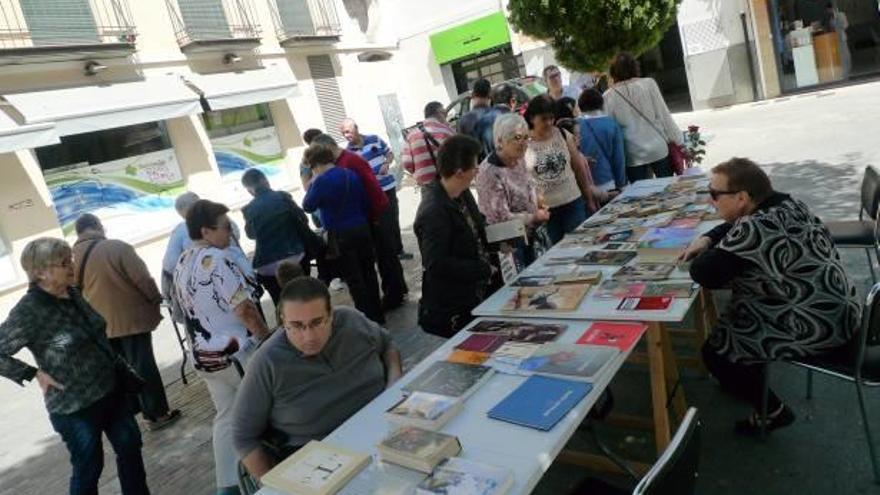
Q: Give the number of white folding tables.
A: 2